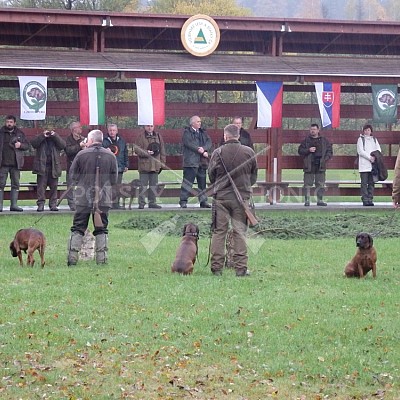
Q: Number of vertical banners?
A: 6